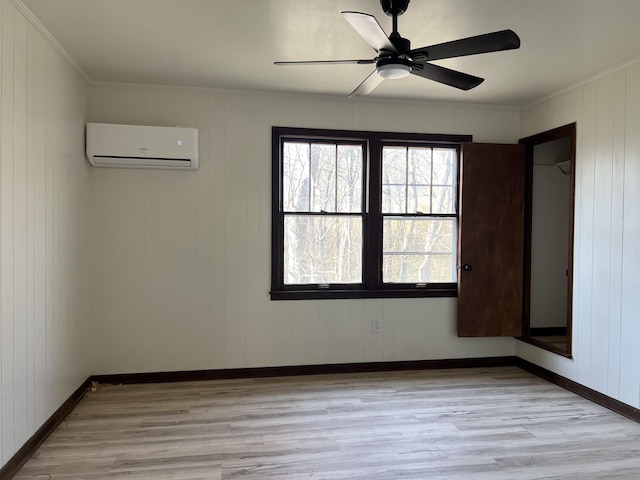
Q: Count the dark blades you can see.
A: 2